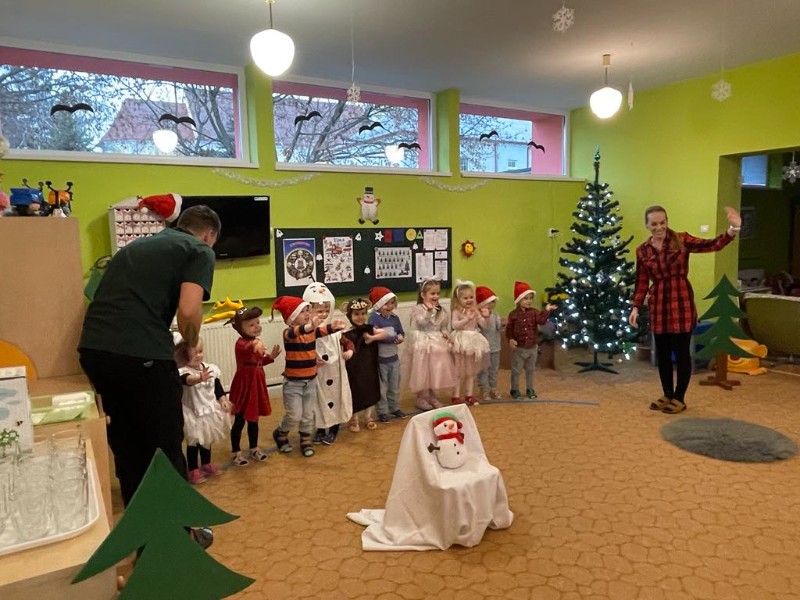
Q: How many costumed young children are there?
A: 10